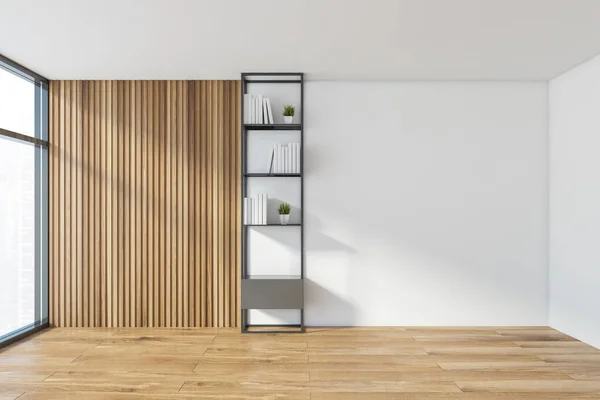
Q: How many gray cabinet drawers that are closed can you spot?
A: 1